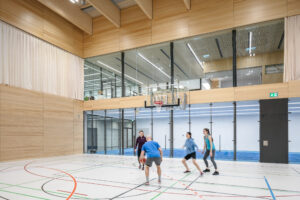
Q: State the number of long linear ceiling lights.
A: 4